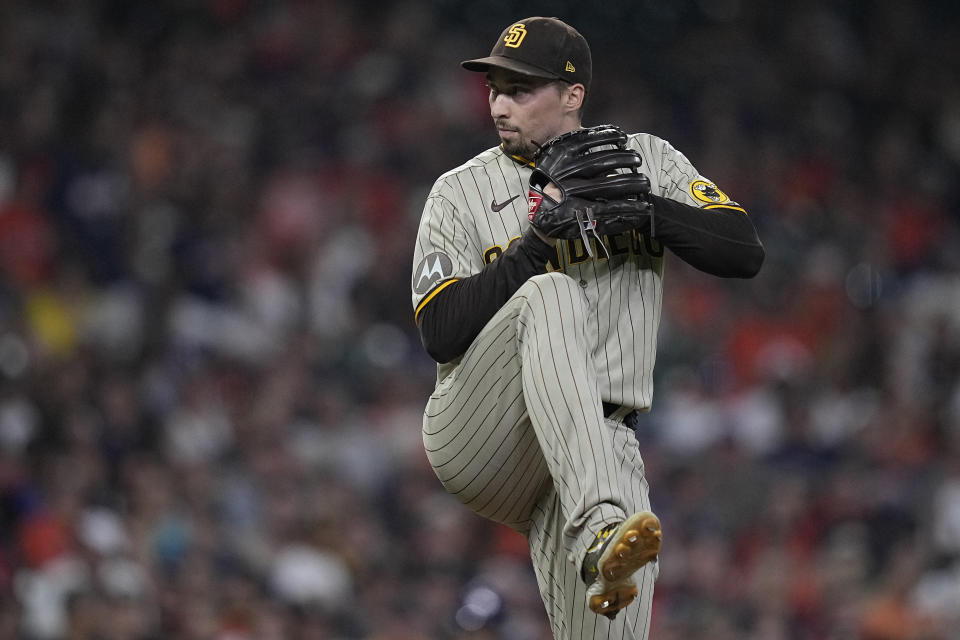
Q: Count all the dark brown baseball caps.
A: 1